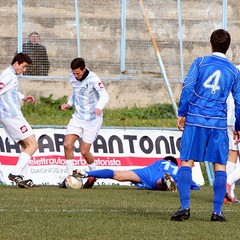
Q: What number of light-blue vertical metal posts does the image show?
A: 5